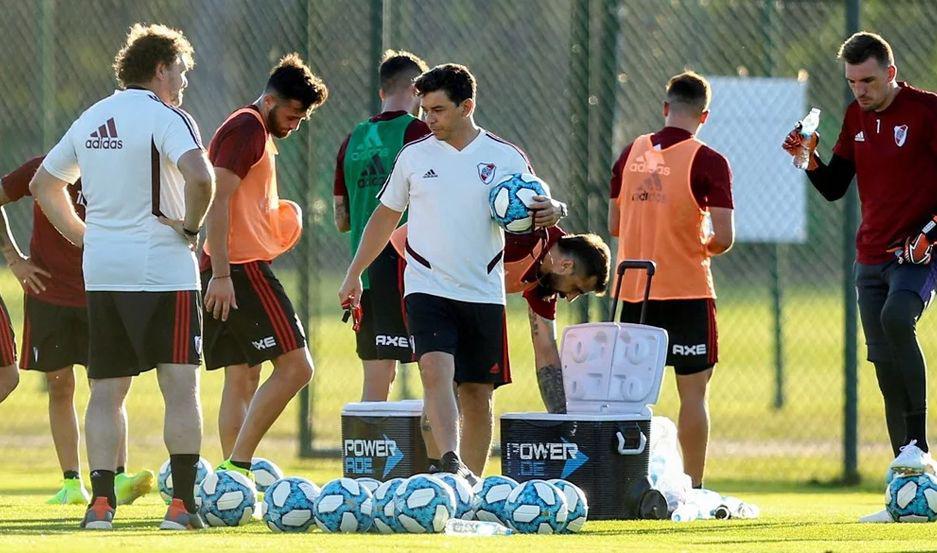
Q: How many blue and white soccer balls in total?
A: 14